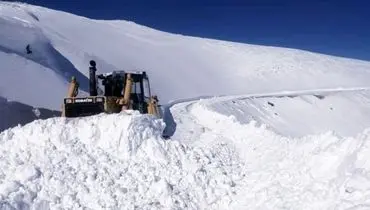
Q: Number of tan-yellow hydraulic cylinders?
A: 2